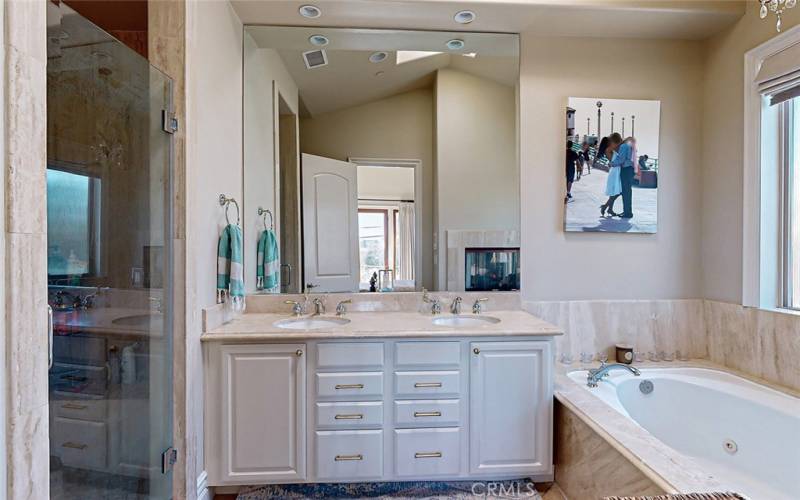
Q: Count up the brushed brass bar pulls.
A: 6